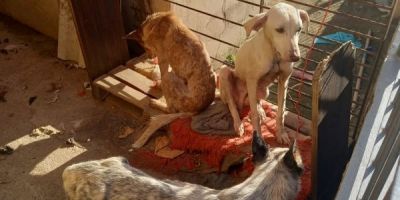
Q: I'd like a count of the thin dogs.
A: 3